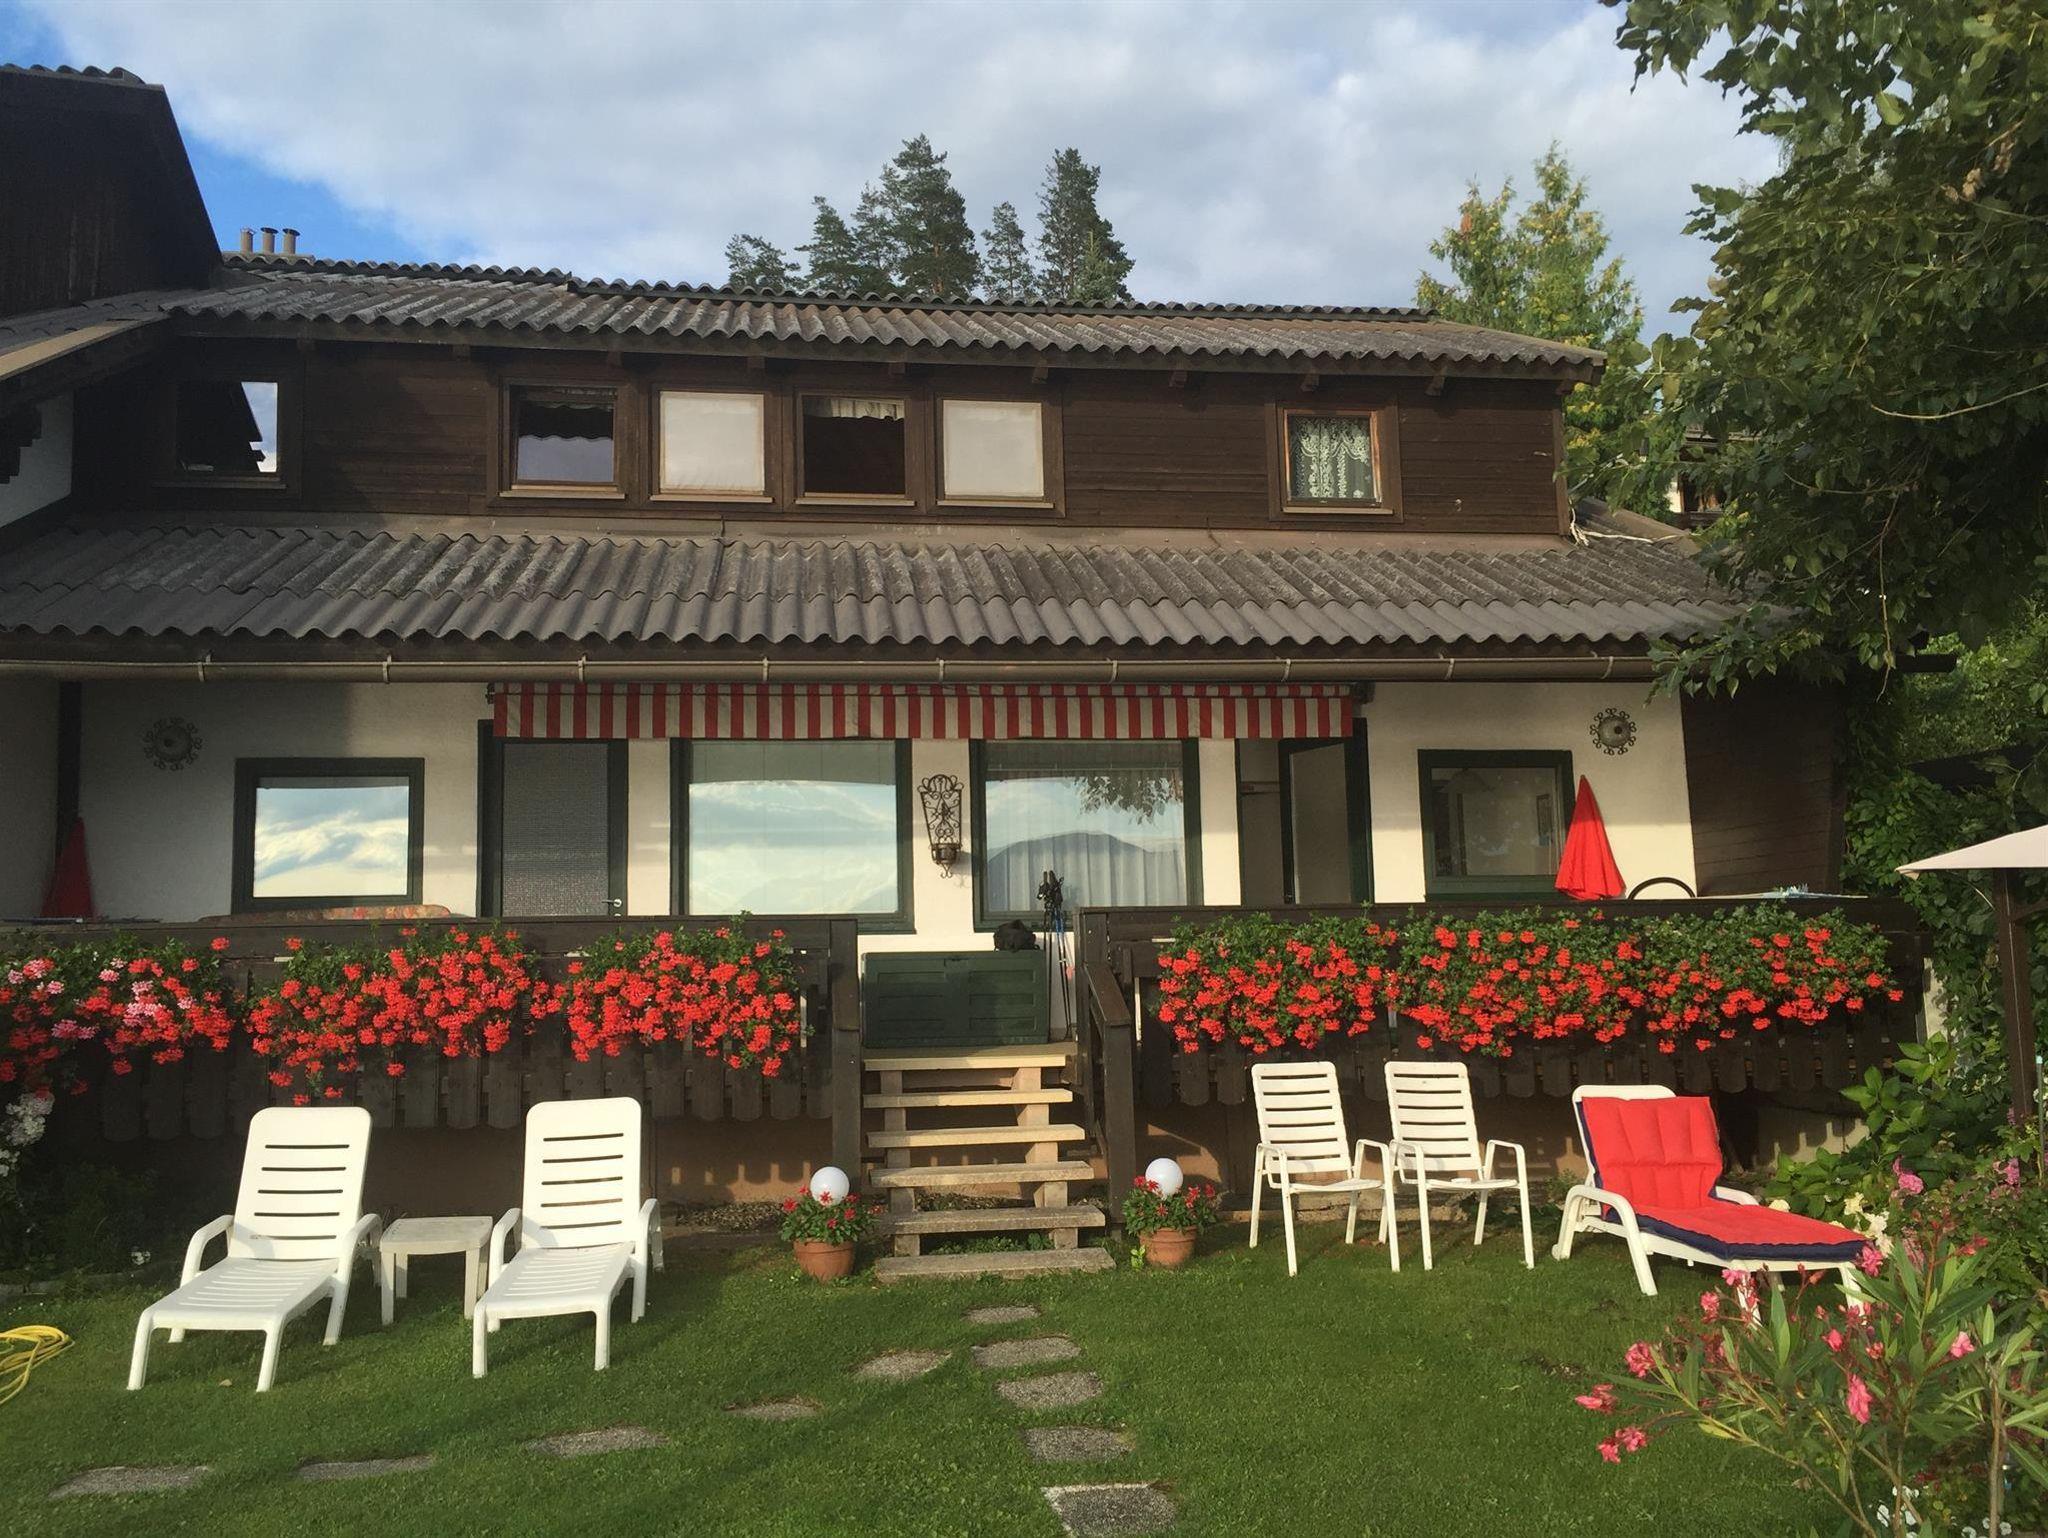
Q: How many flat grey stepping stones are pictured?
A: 10